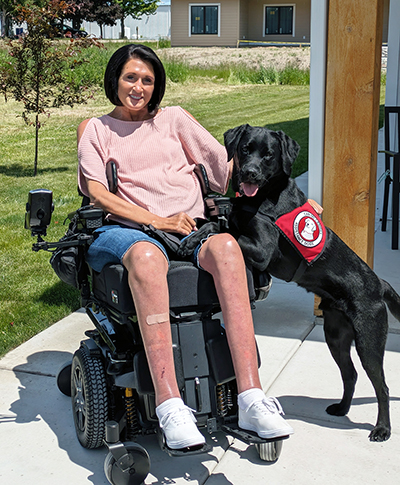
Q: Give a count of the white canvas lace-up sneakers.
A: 2